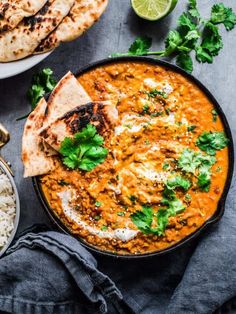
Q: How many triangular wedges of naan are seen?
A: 3